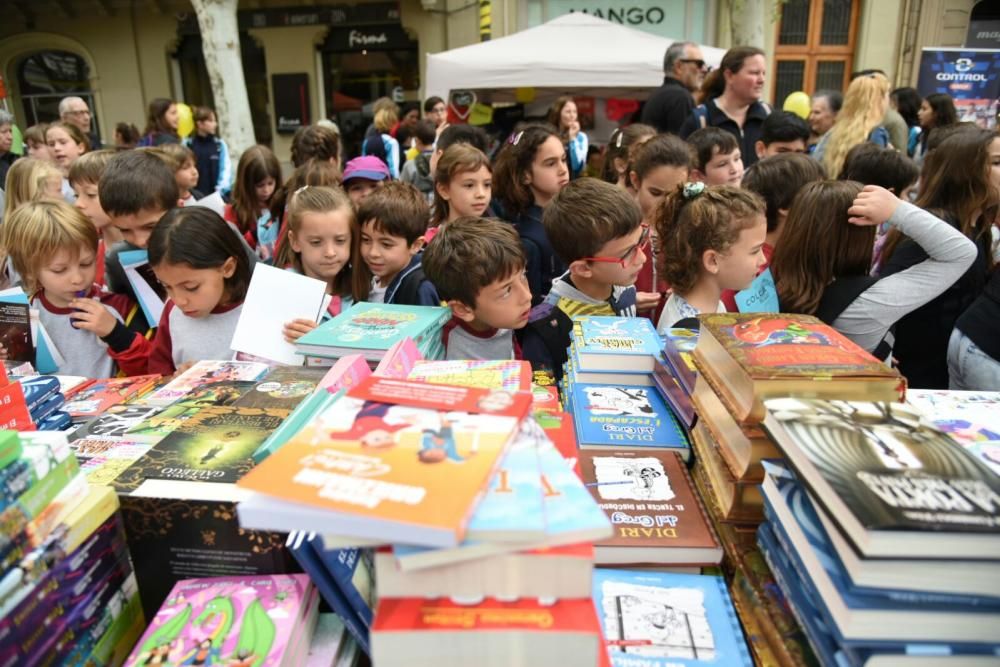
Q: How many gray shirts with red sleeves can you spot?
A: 3